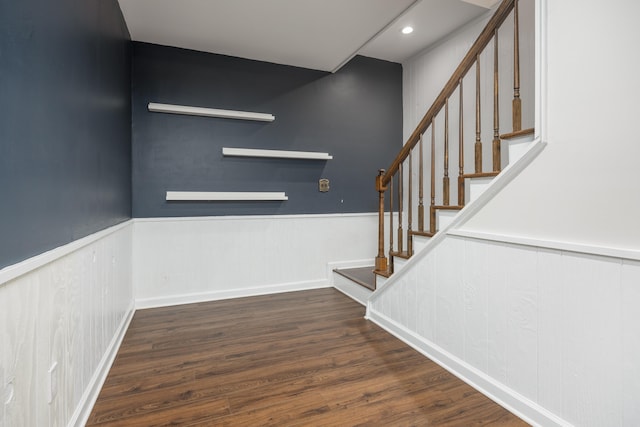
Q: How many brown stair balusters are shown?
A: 10